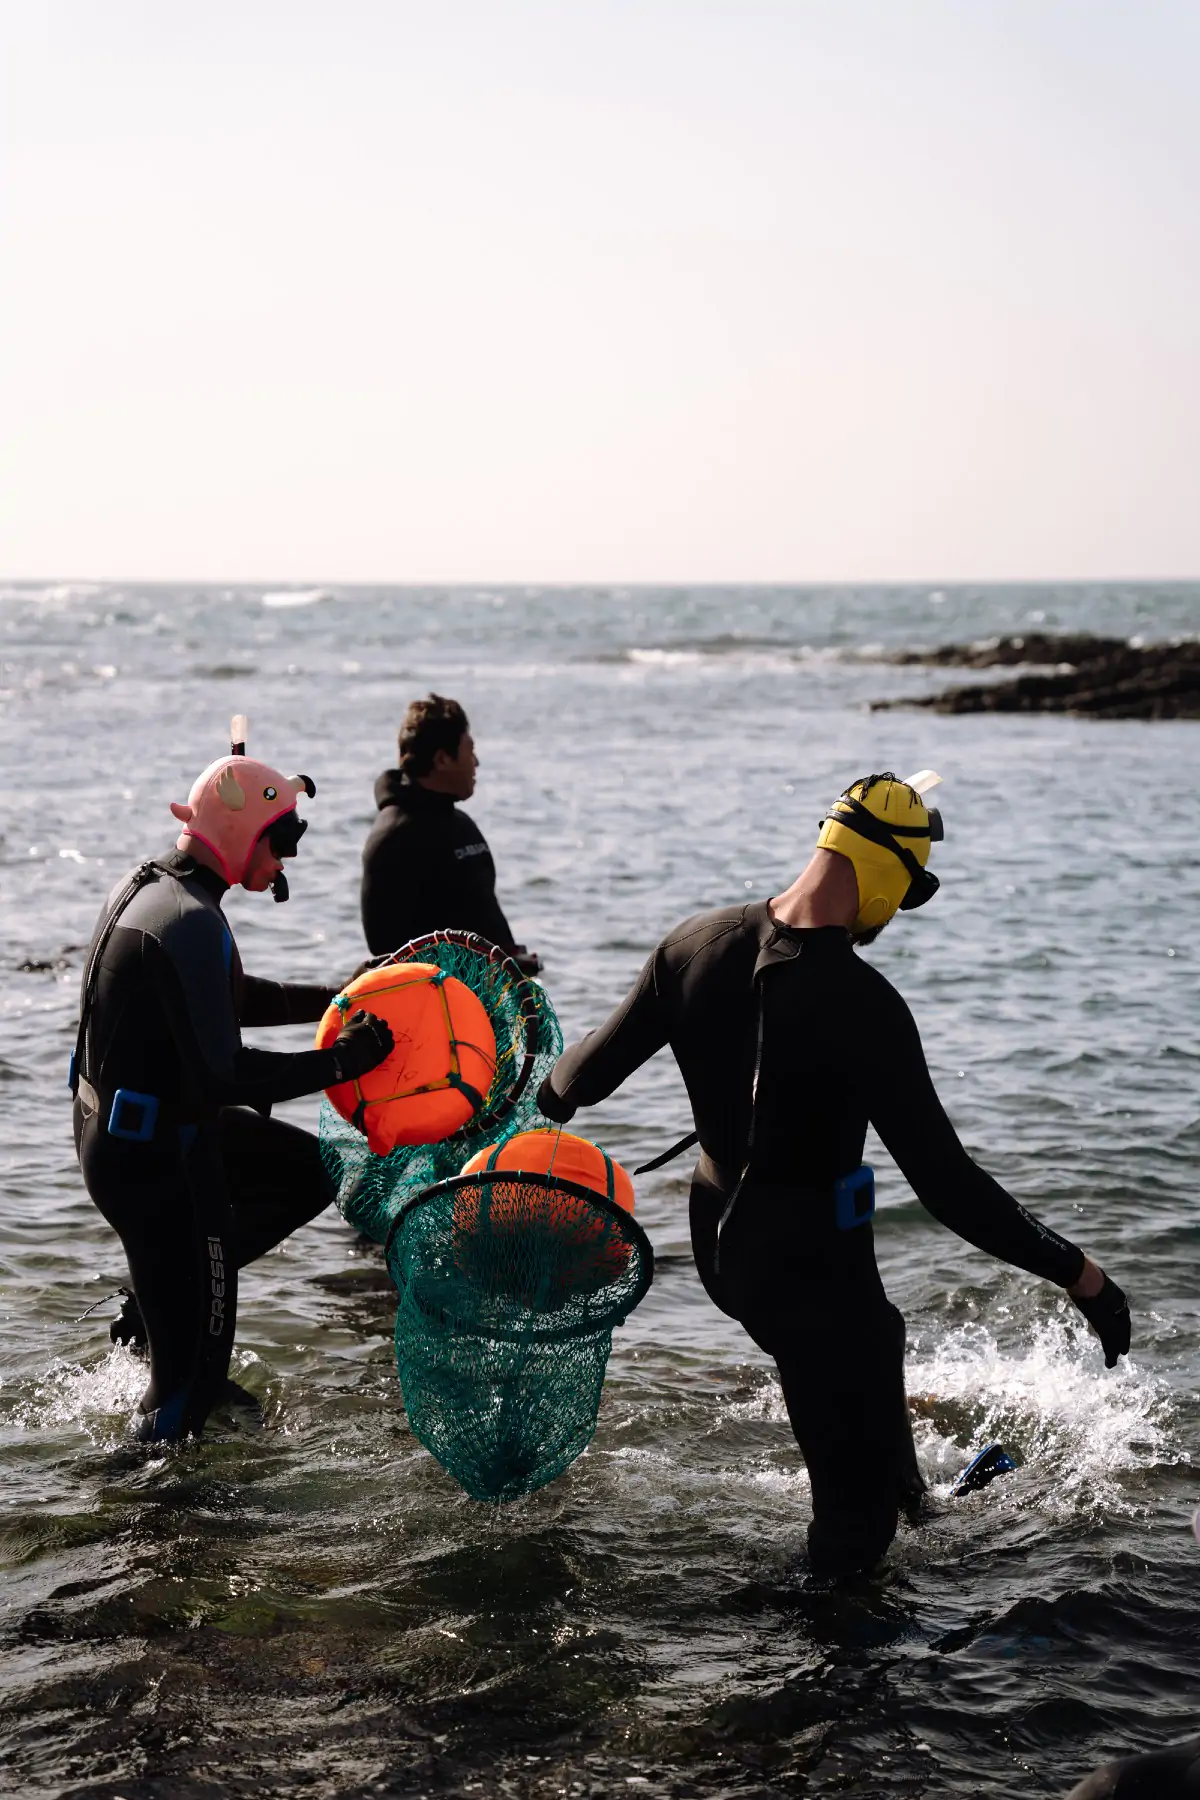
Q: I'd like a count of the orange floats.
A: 2